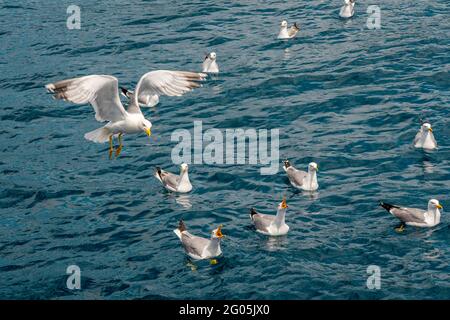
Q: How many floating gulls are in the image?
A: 10